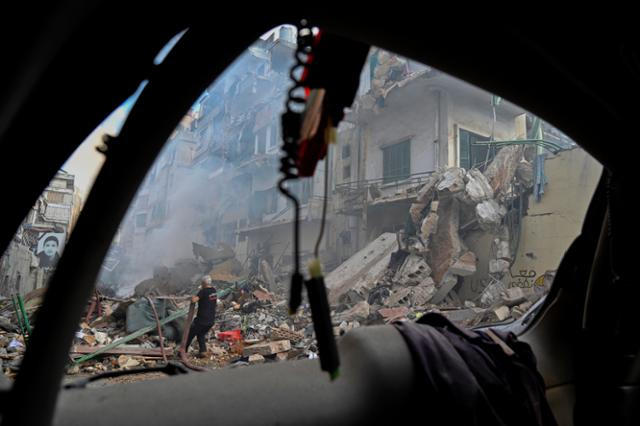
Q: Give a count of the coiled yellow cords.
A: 0